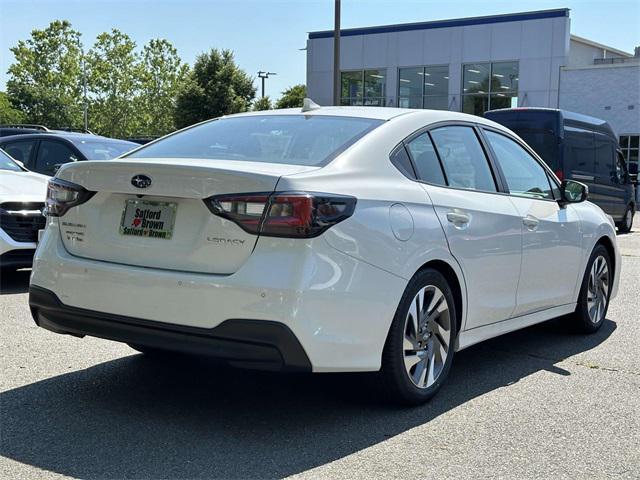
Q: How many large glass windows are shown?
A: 3